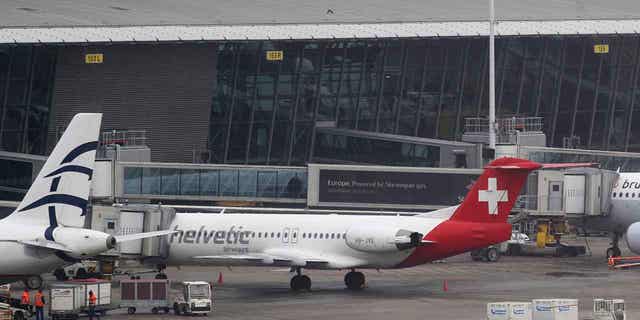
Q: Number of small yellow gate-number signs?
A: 3